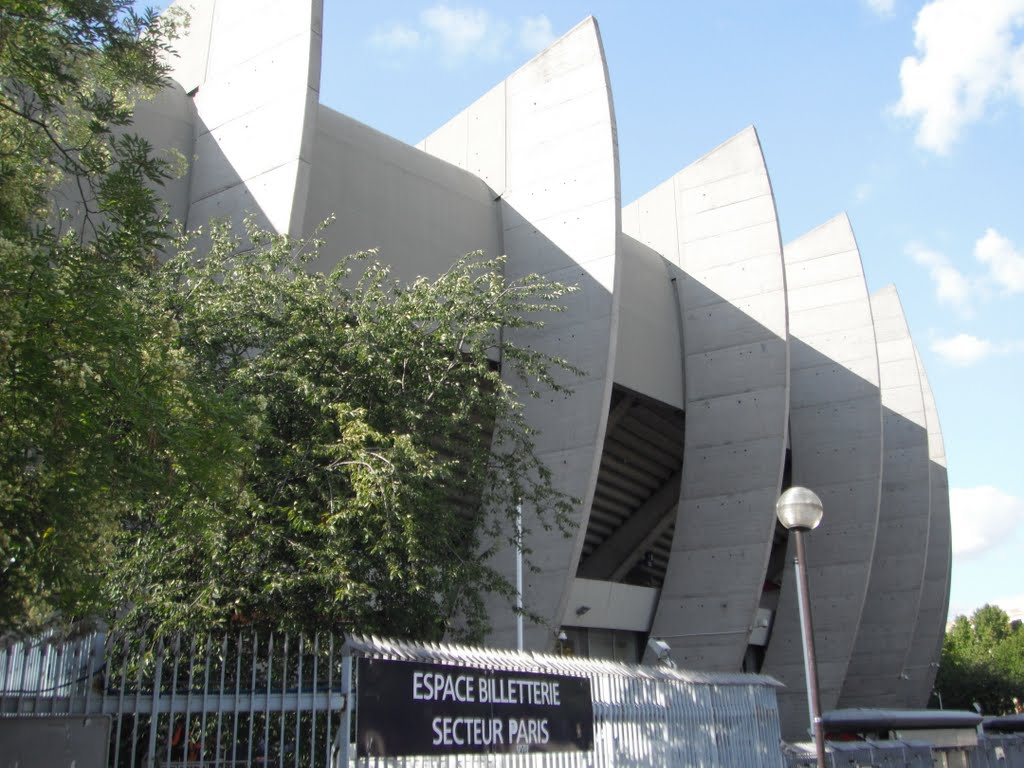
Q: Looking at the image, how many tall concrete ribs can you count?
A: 6